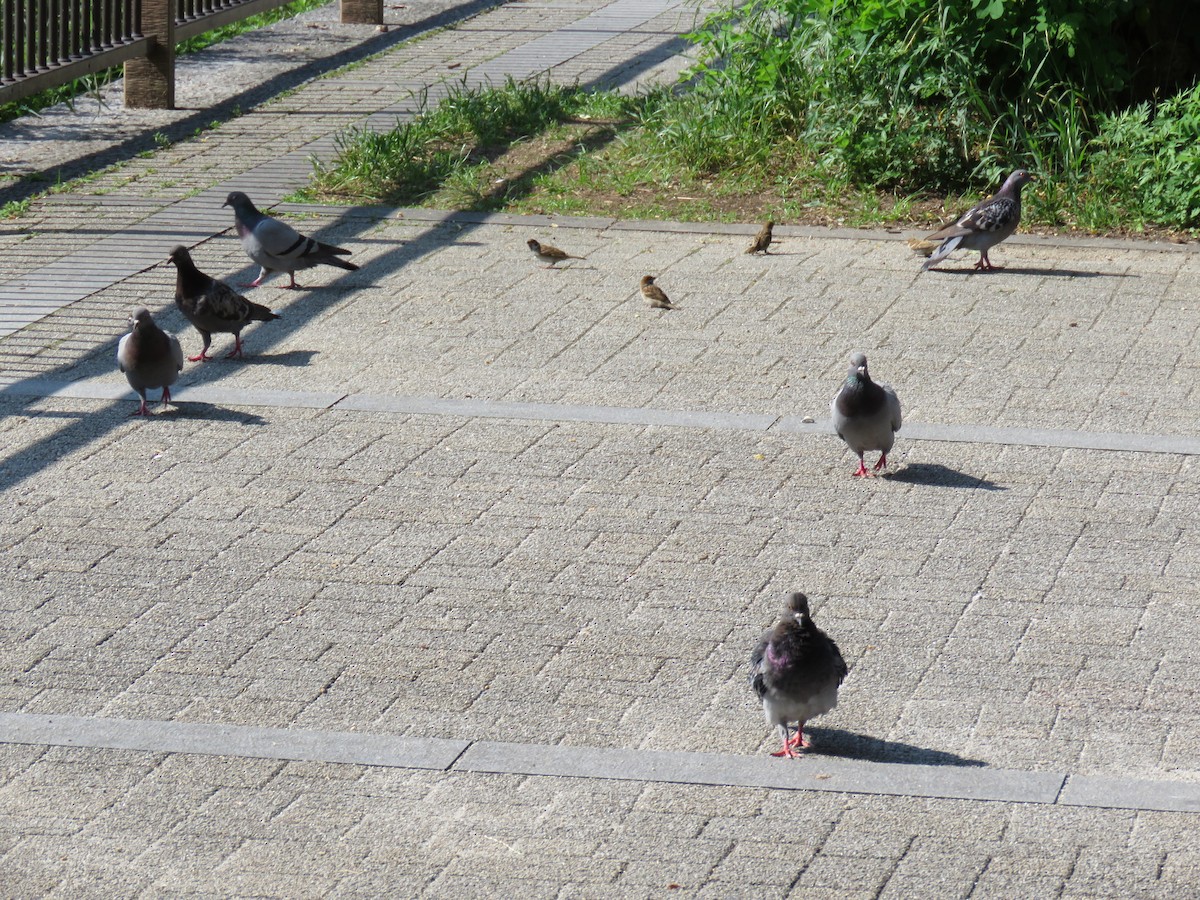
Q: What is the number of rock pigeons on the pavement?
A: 6